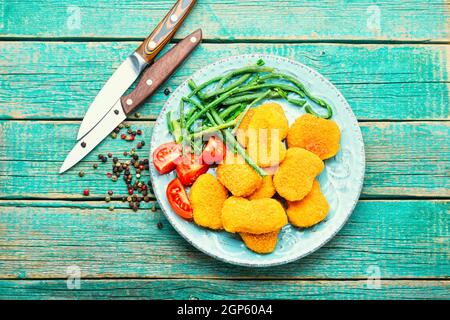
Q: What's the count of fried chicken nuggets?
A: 10